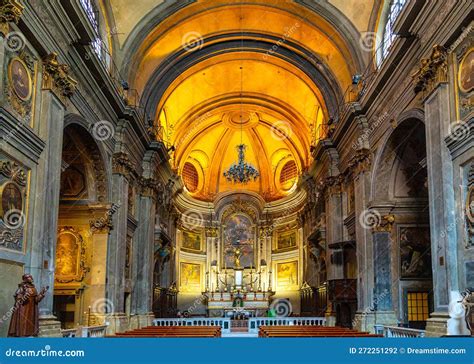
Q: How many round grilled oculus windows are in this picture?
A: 2